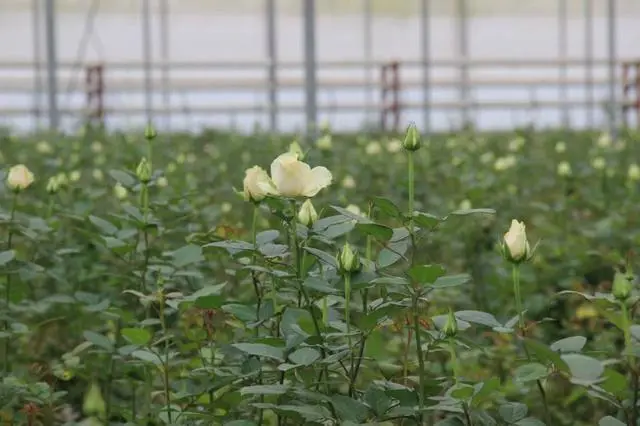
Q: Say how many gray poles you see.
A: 12